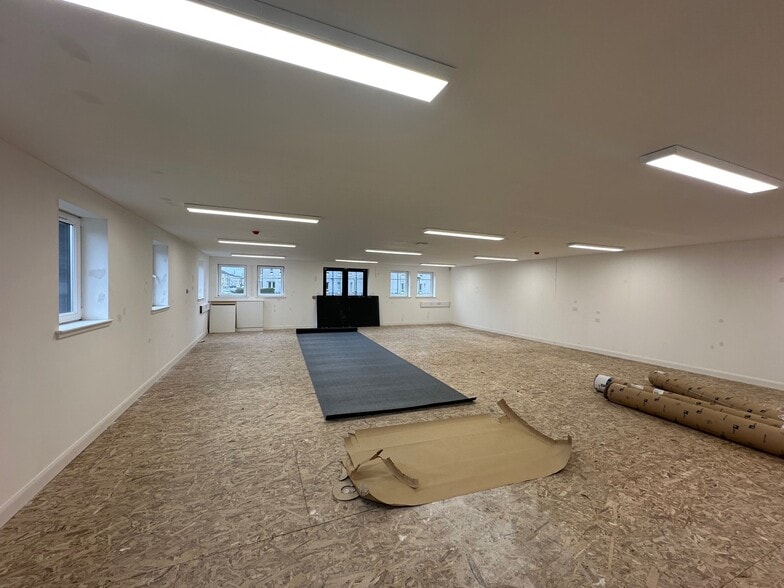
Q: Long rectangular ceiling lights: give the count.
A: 11